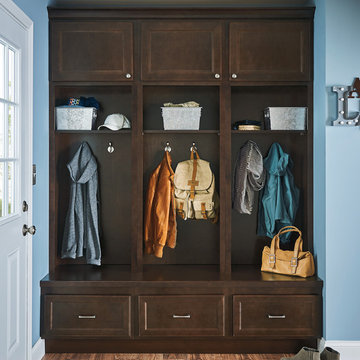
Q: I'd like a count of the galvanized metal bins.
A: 3